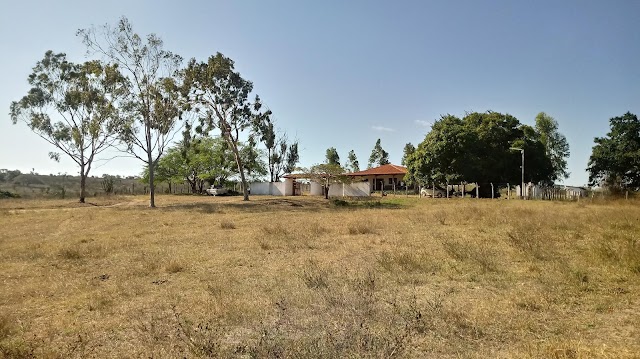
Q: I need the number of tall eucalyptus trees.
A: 3